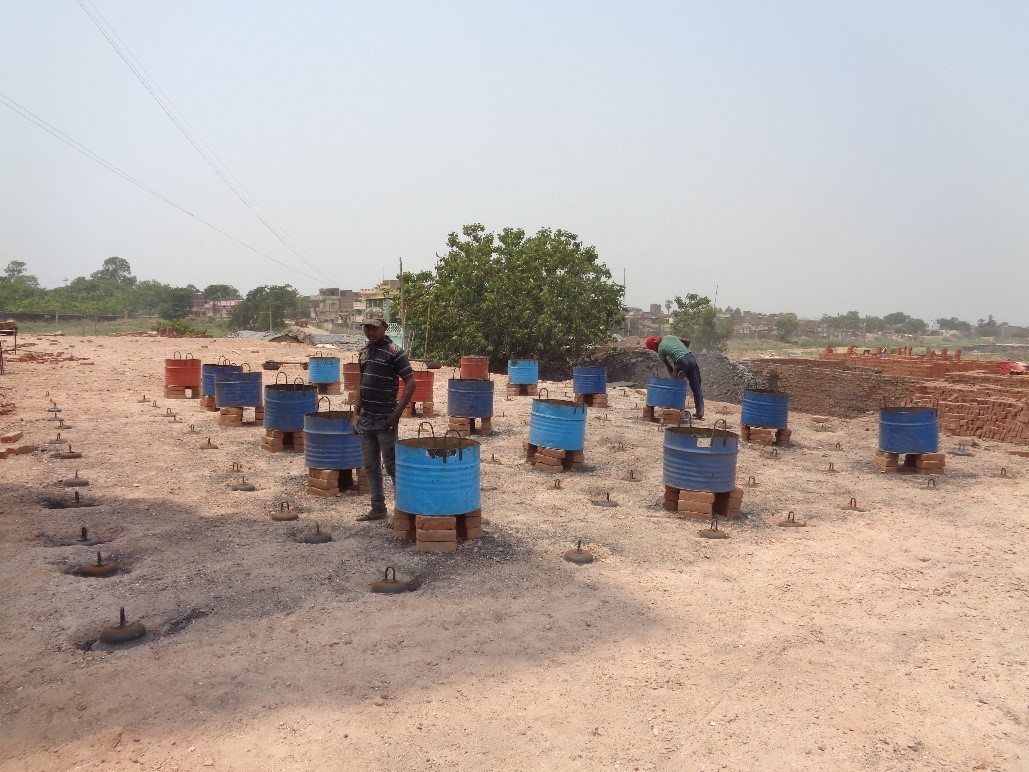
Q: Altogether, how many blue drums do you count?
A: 14